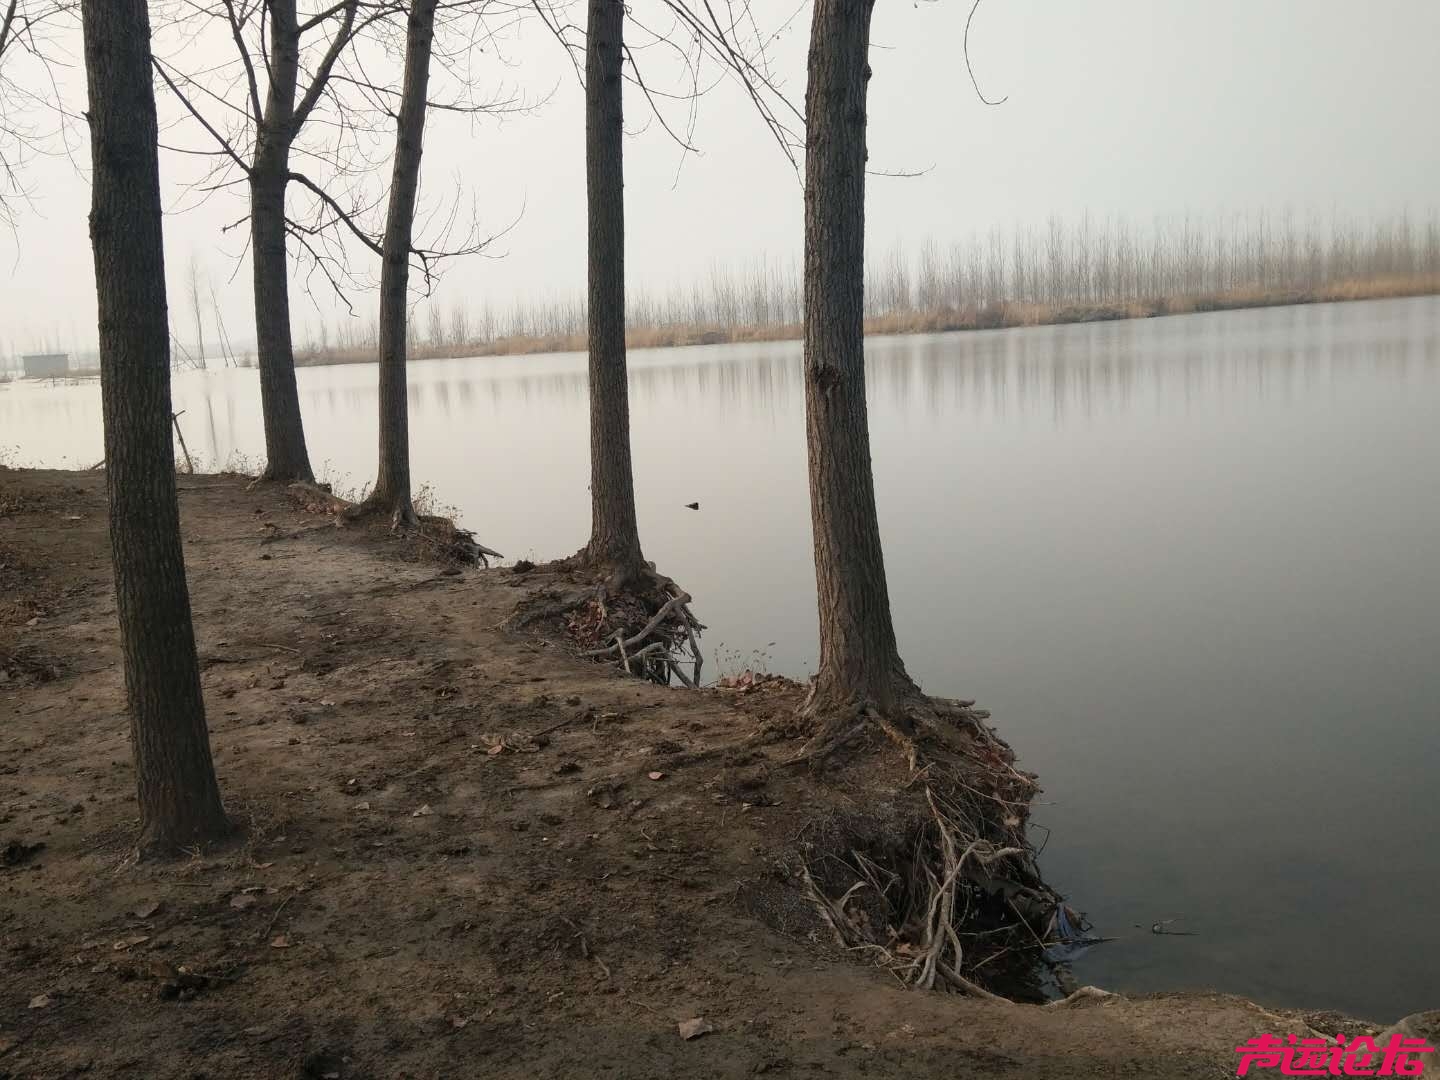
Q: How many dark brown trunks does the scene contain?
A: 5